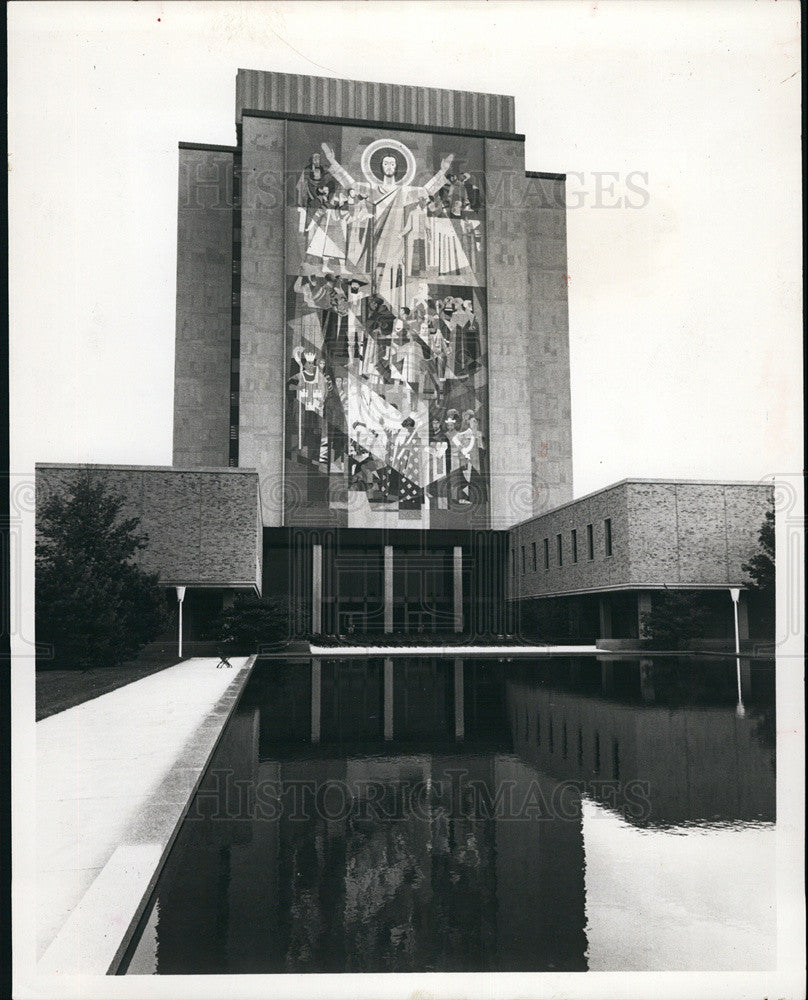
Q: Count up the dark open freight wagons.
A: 0